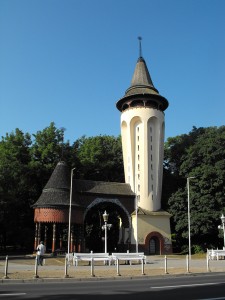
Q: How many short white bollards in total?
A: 9